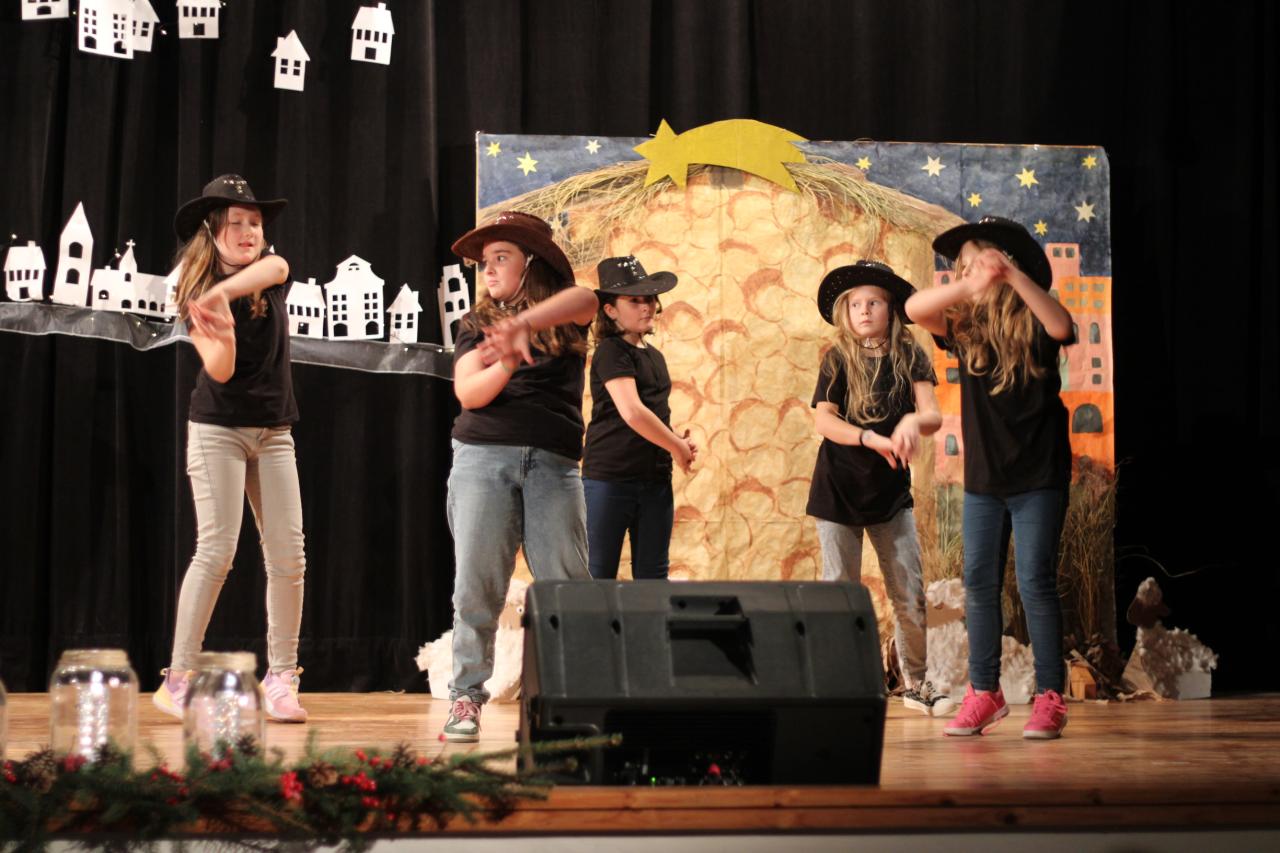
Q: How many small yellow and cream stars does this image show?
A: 10